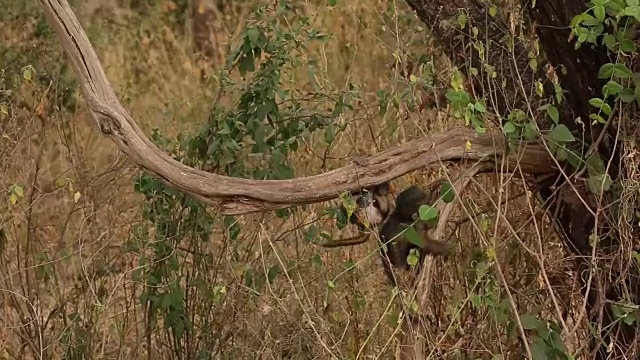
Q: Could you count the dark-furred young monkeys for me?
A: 2